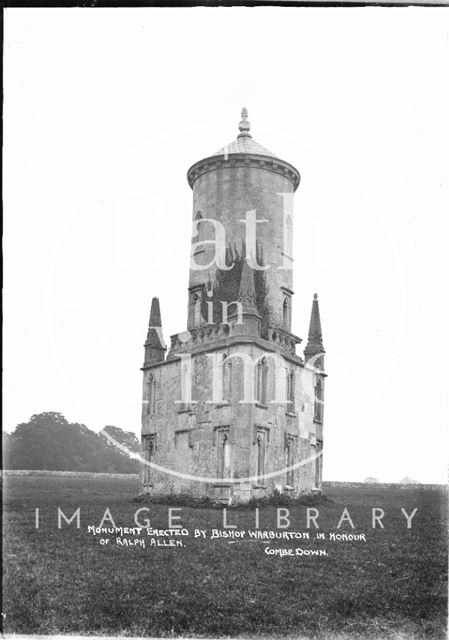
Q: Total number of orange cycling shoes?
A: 0